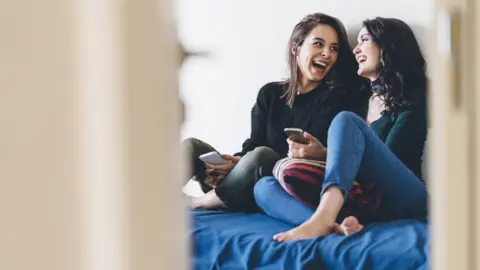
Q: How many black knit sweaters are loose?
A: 1